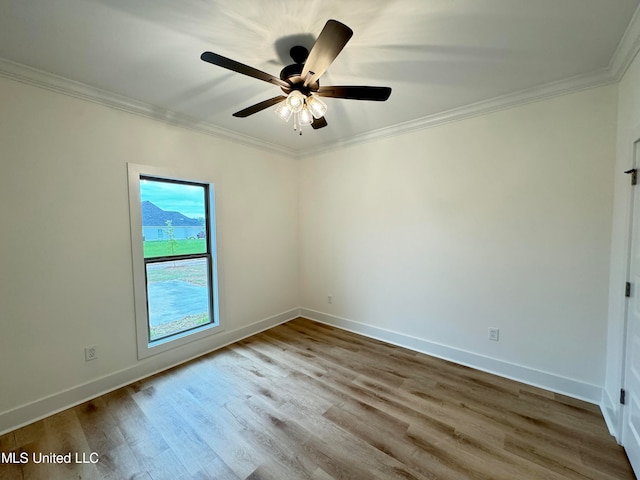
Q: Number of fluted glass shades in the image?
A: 4